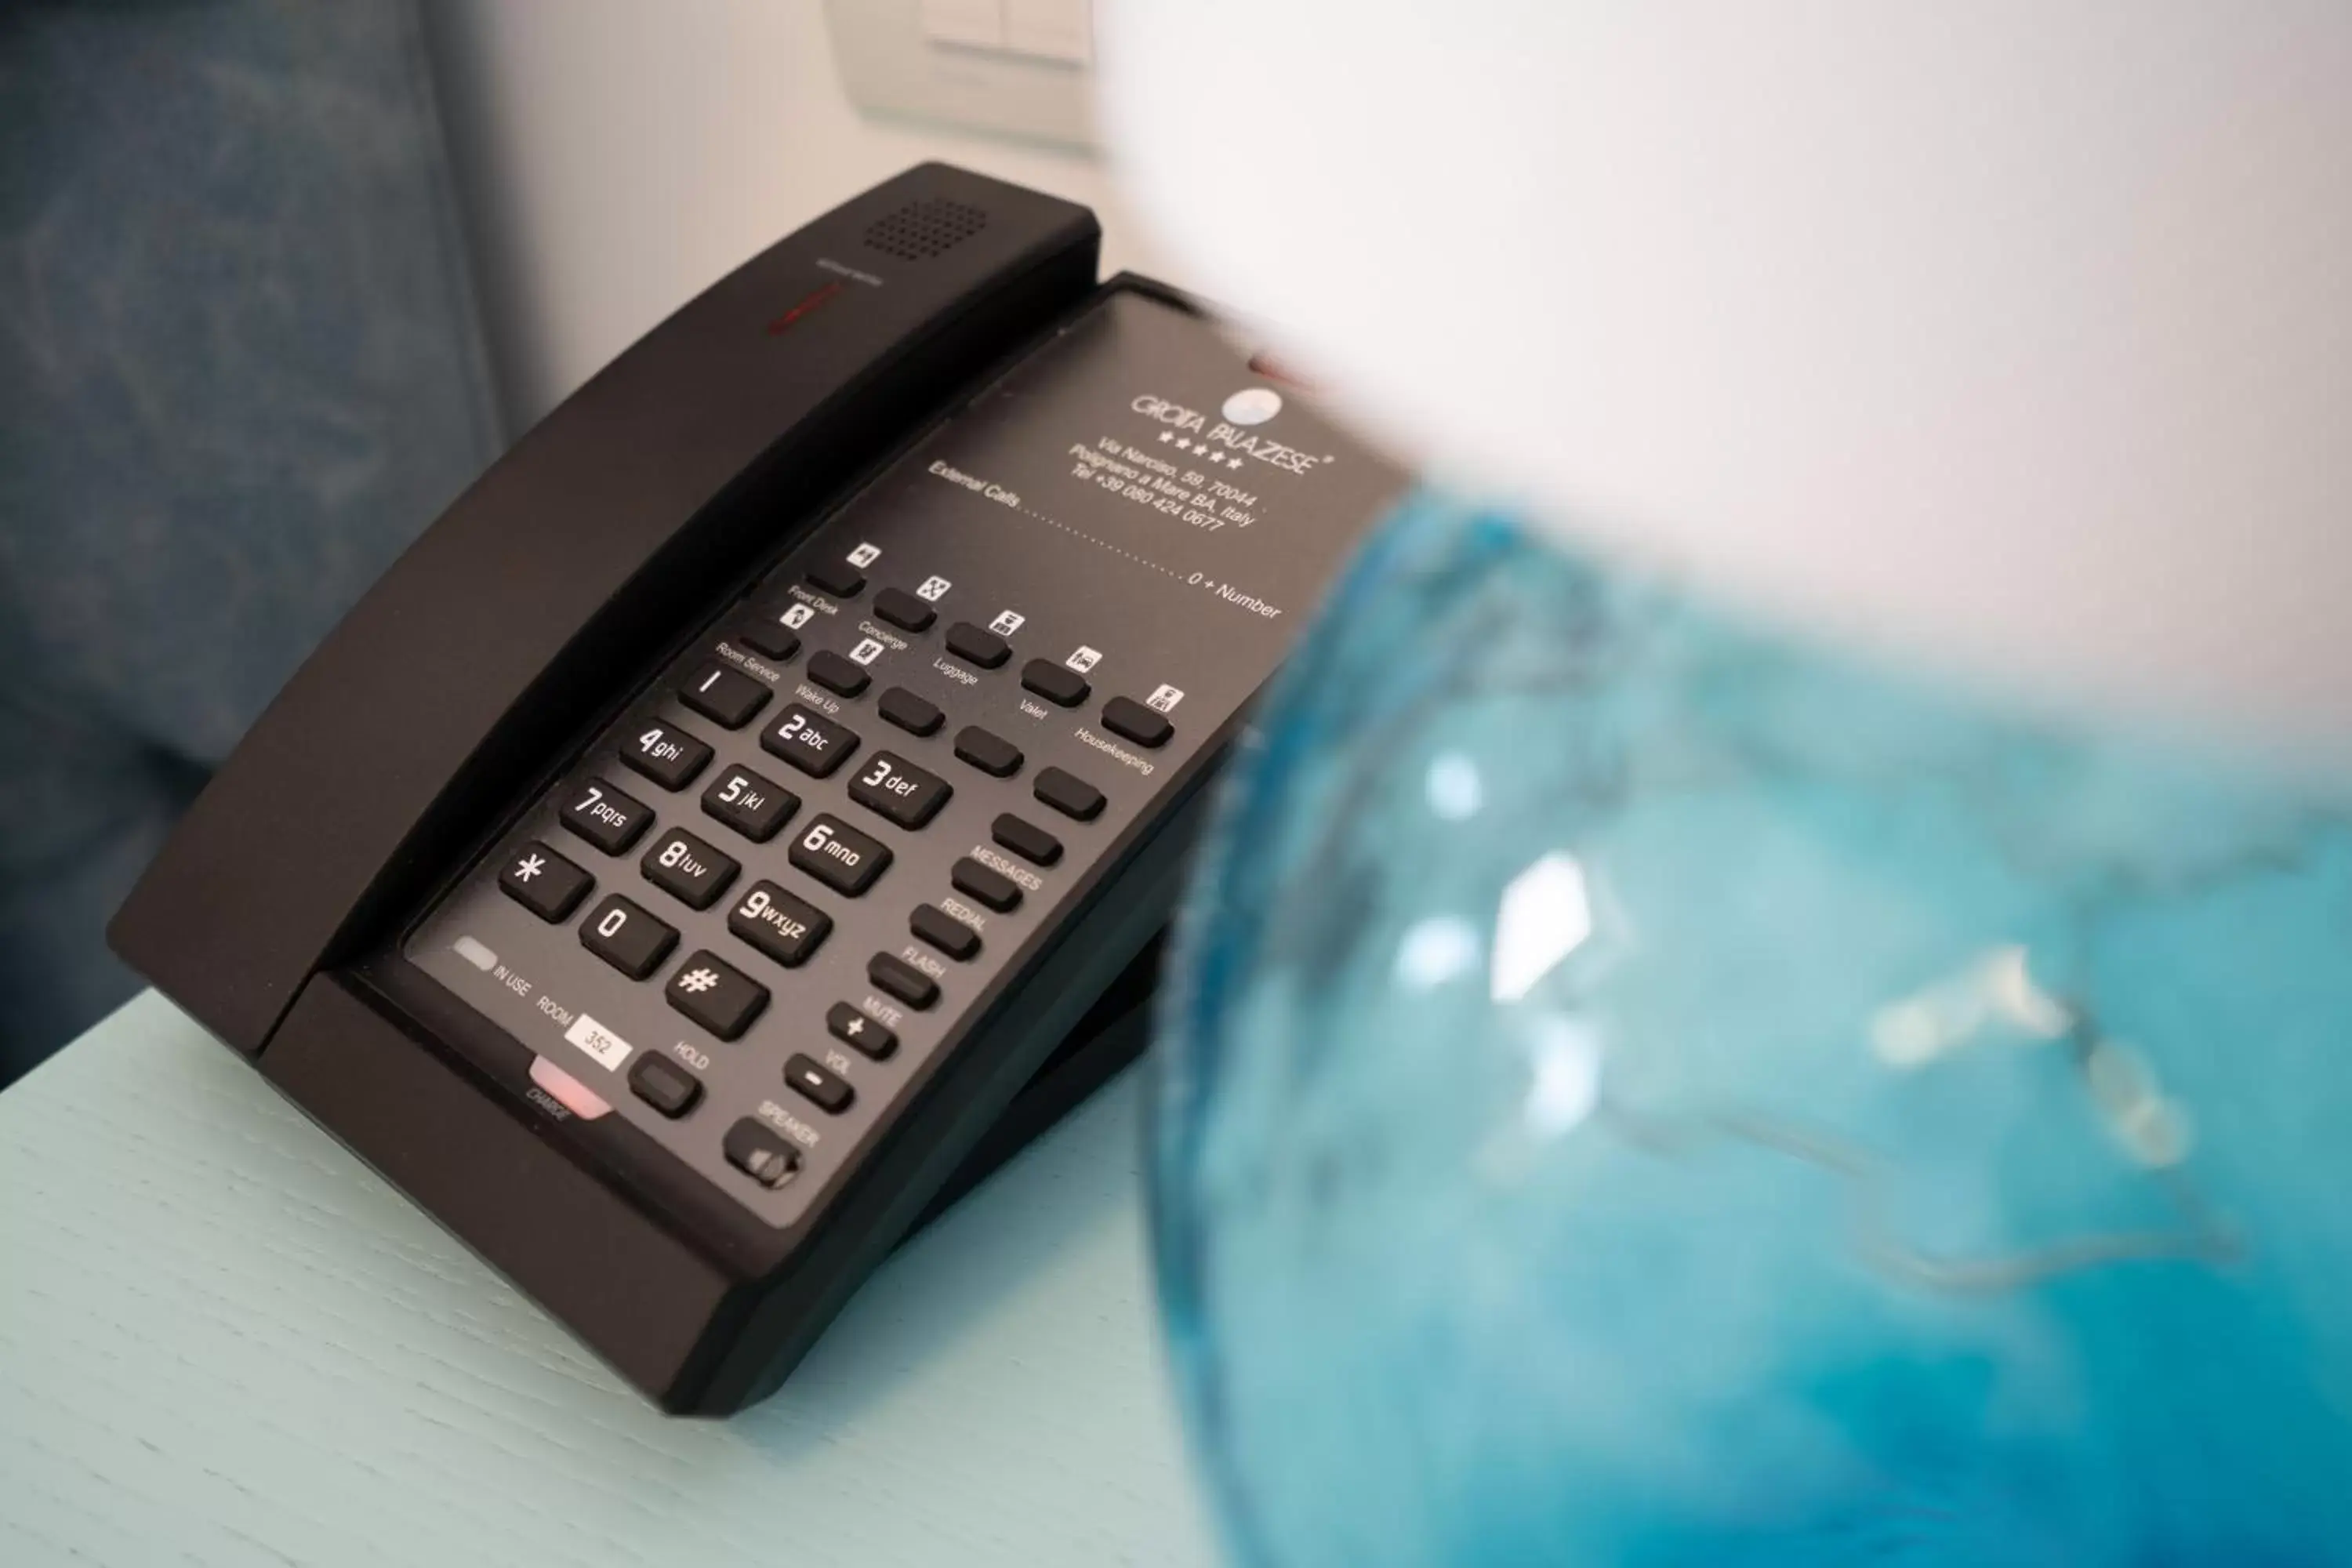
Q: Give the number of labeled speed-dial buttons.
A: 7